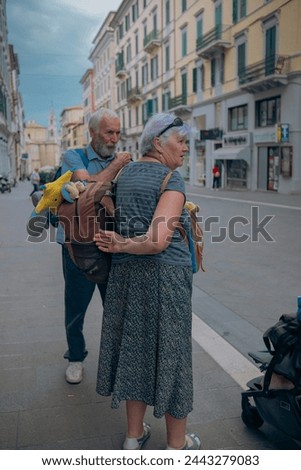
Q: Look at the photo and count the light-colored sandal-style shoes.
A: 2